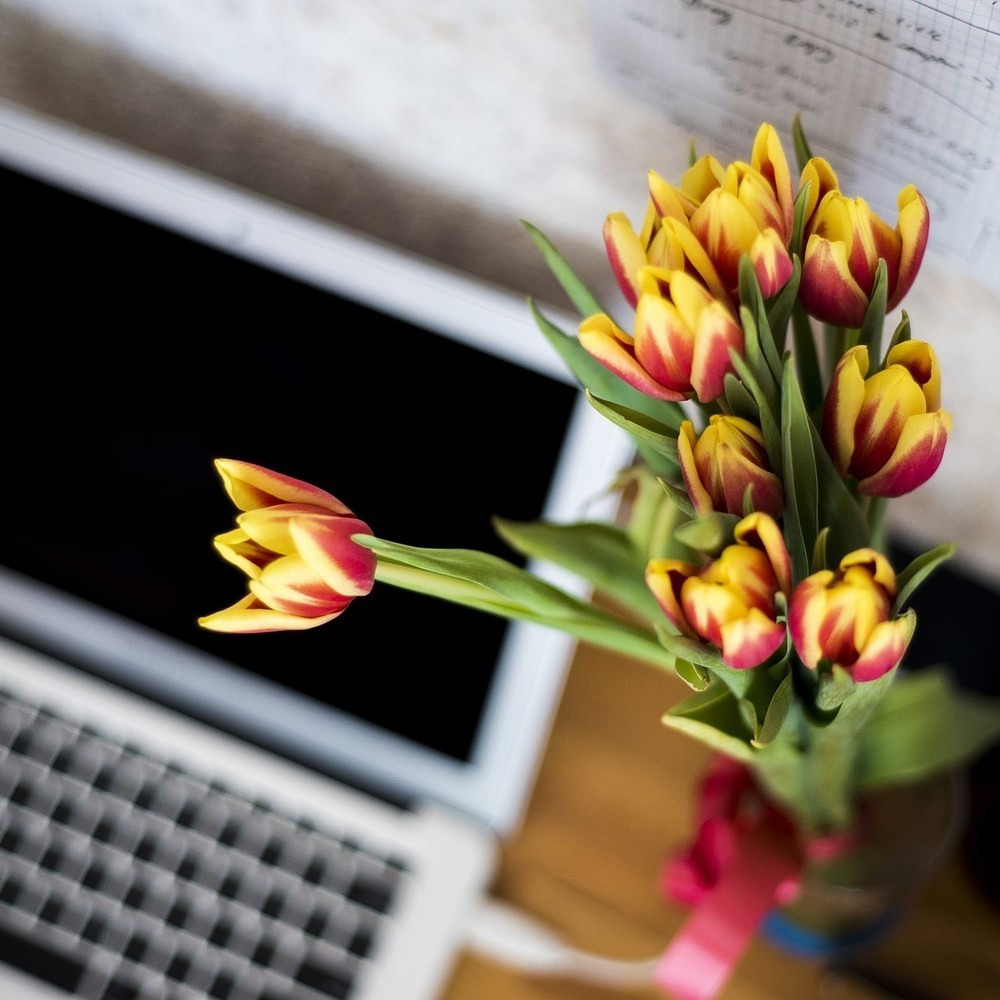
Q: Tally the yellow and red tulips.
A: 9